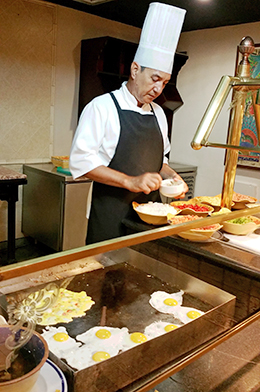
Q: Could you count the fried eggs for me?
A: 7